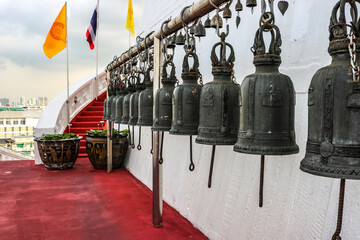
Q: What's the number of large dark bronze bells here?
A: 12